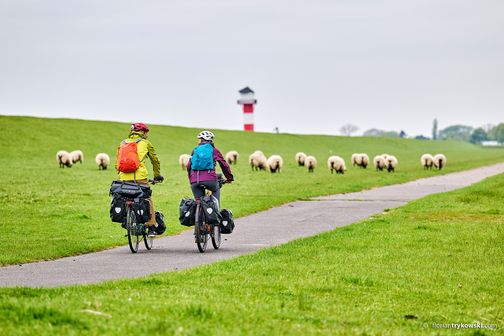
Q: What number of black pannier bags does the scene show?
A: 6